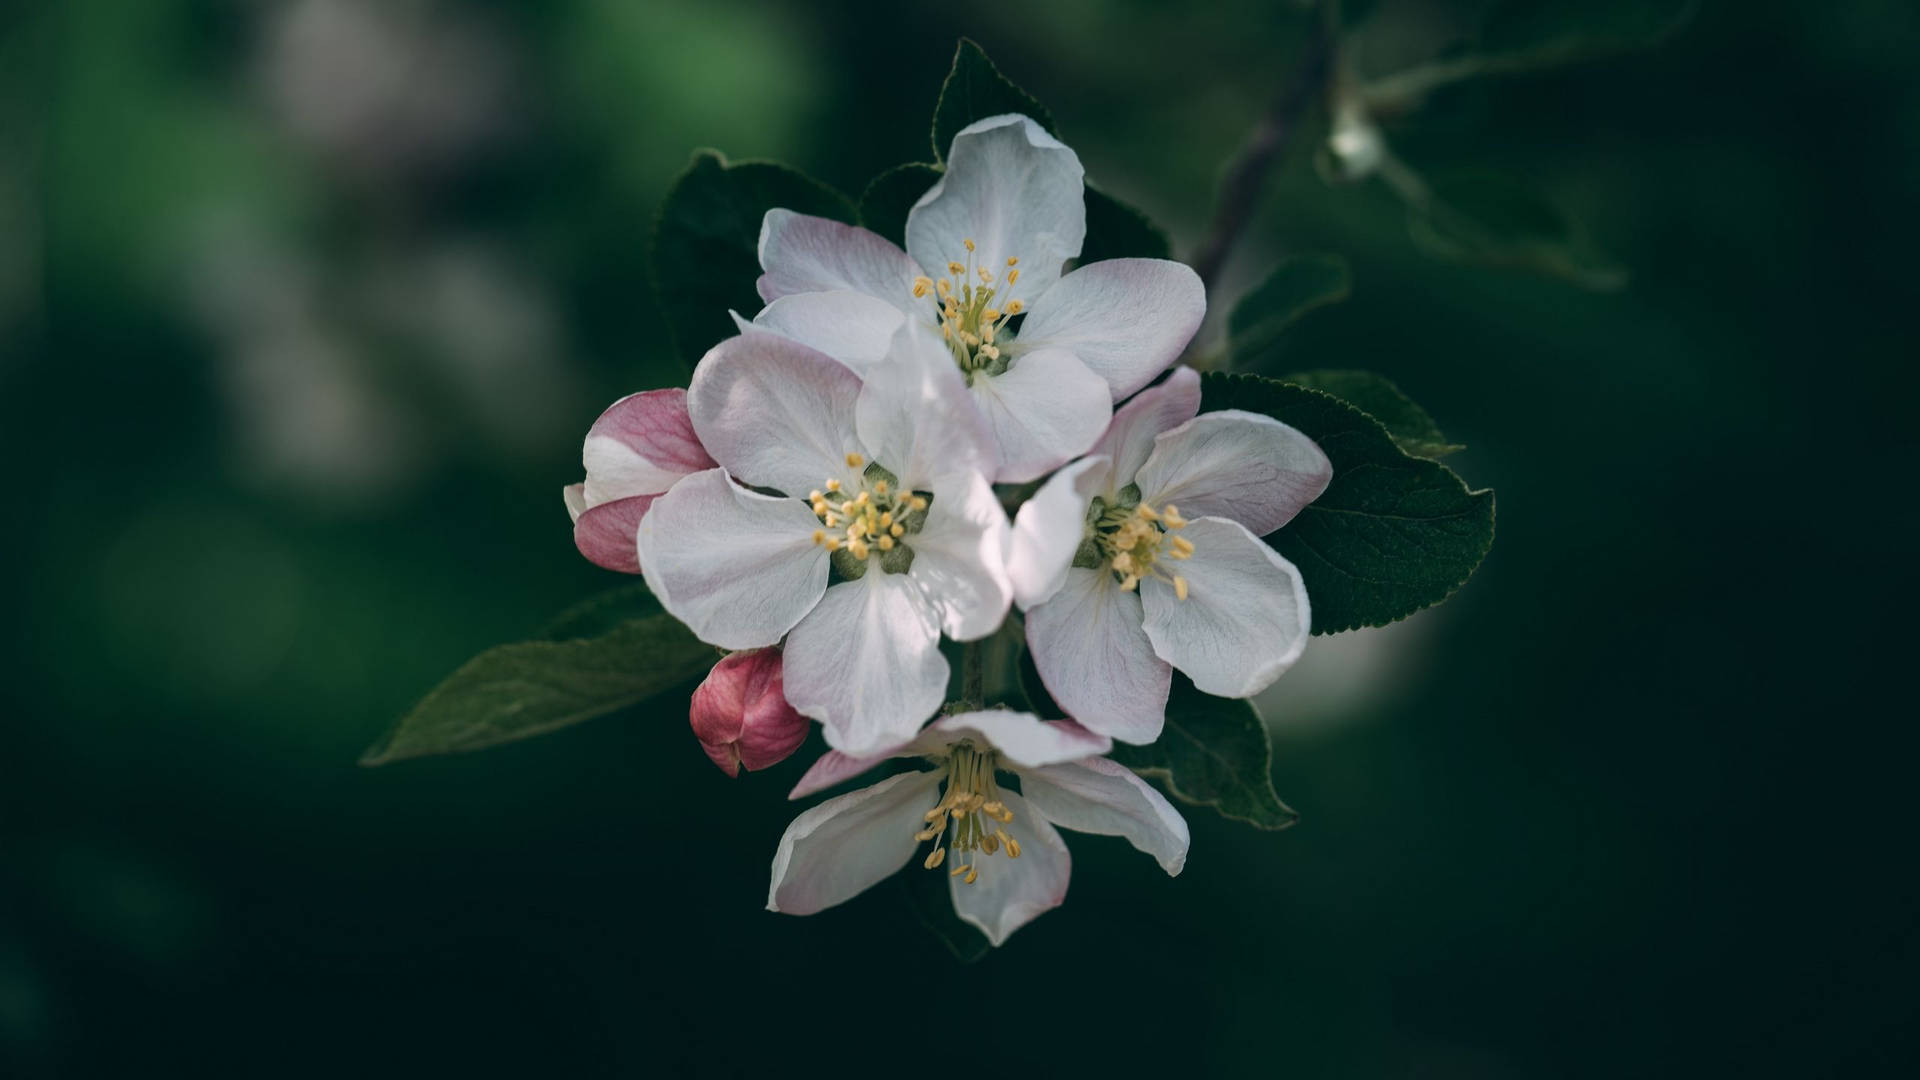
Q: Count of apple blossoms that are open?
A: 4